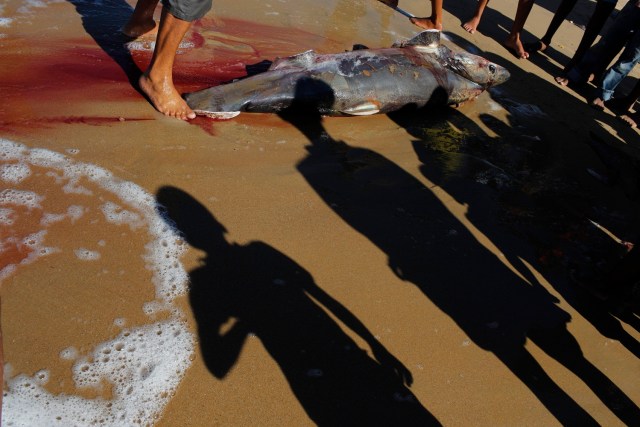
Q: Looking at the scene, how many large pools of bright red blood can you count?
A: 1